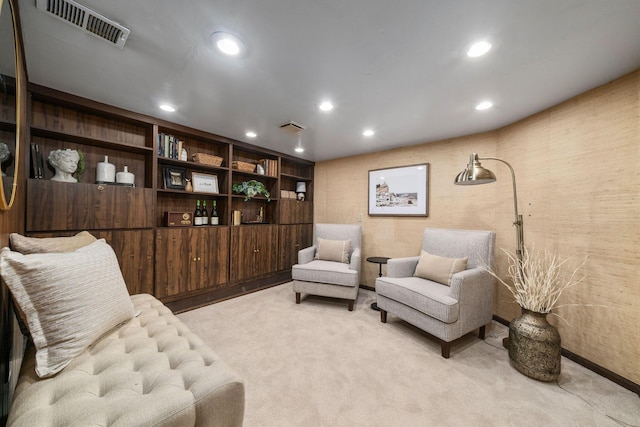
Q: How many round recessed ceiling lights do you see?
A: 8